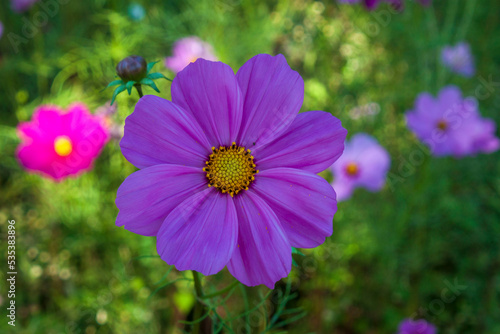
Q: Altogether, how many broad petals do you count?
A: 8